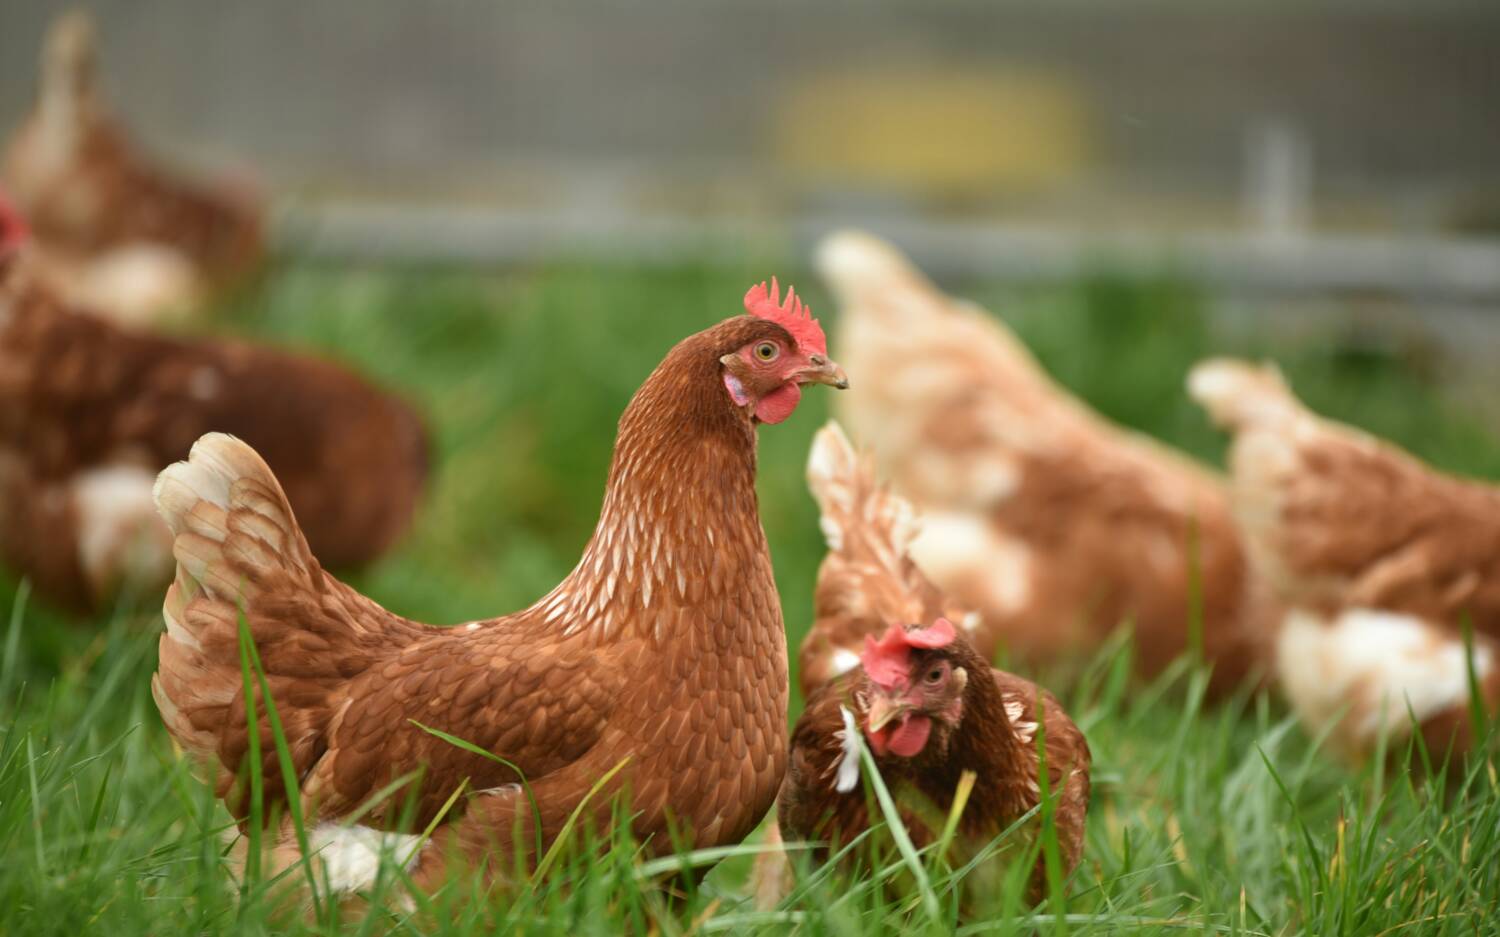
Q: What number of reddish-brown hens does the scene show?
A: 6